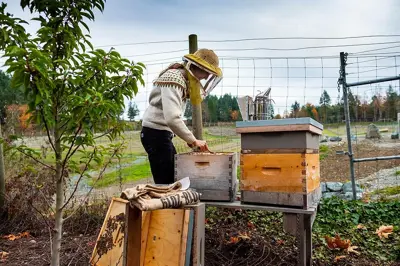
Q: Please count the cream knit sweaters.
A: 1